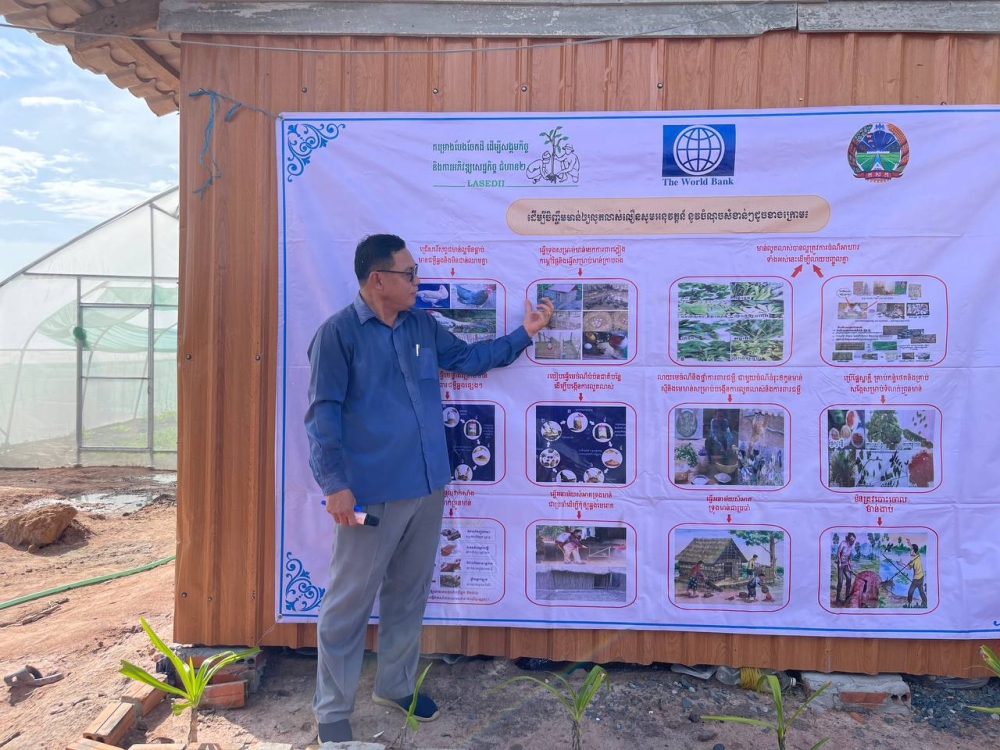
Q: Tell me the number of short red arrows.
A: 12